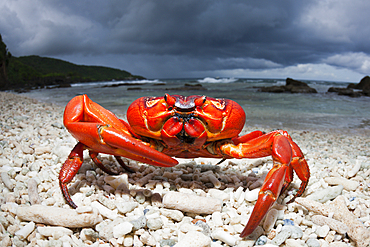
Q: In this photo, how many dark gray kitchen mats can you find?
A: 0